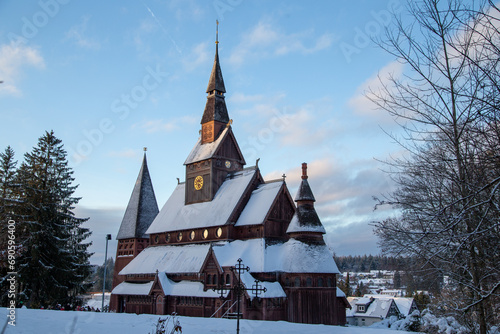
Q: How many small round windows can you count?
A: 6